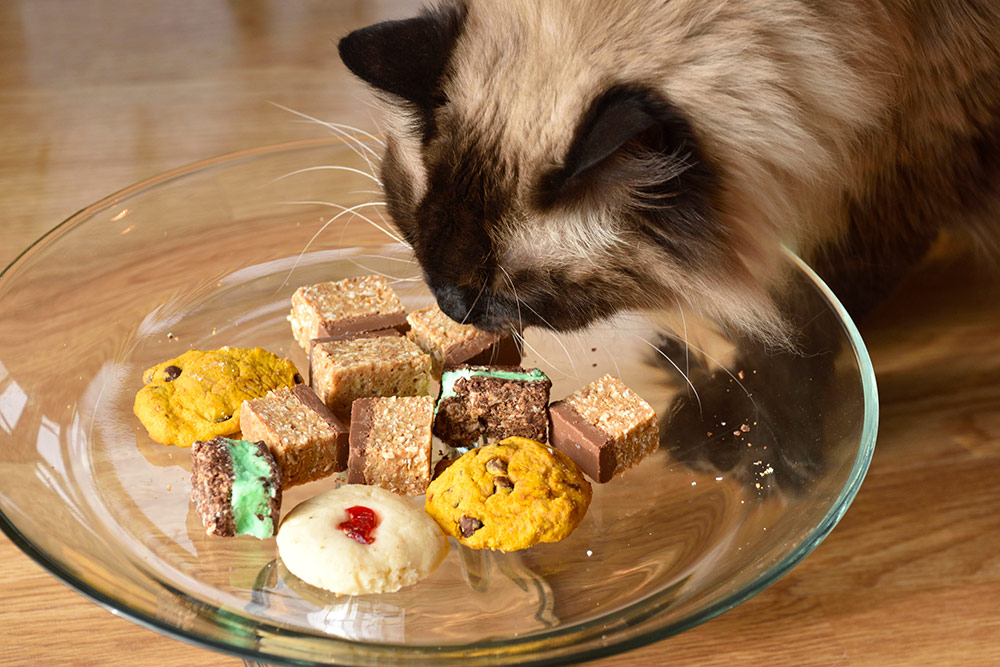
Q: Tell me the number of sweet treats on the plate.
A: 11